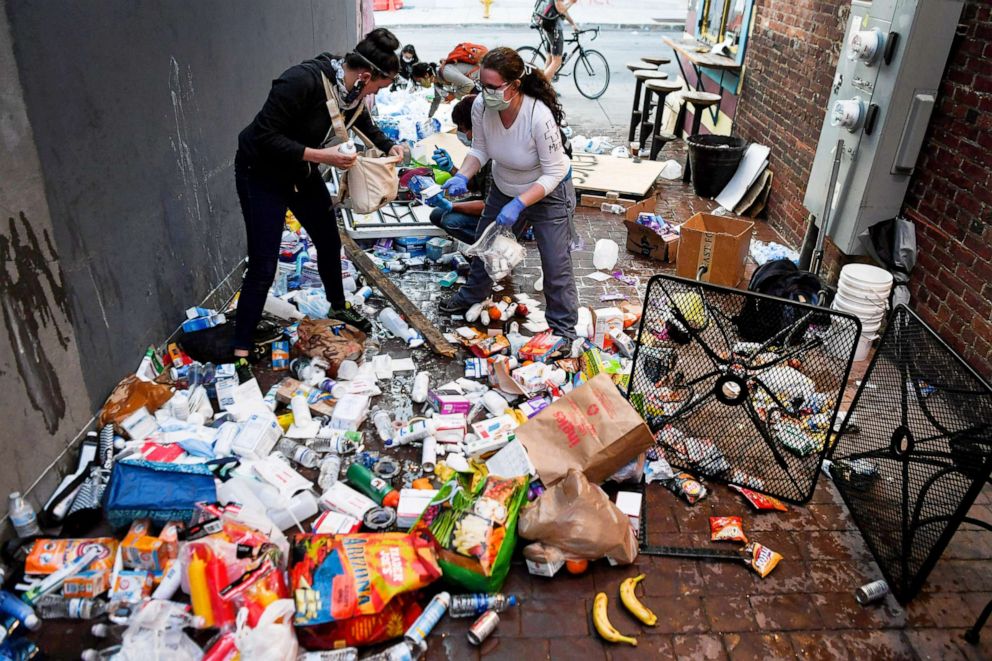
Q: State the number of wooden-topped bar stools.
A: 5